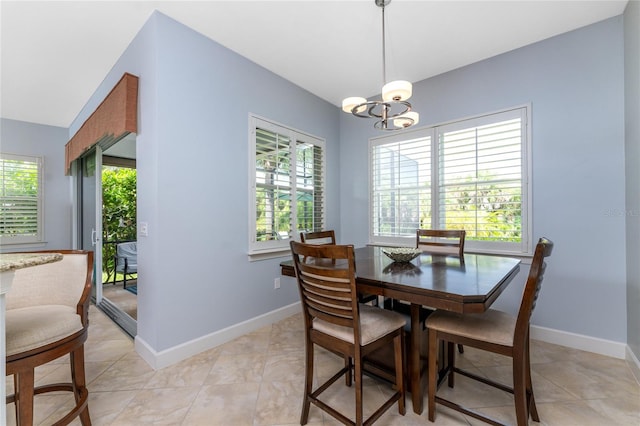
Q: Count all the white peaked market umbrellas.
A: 0